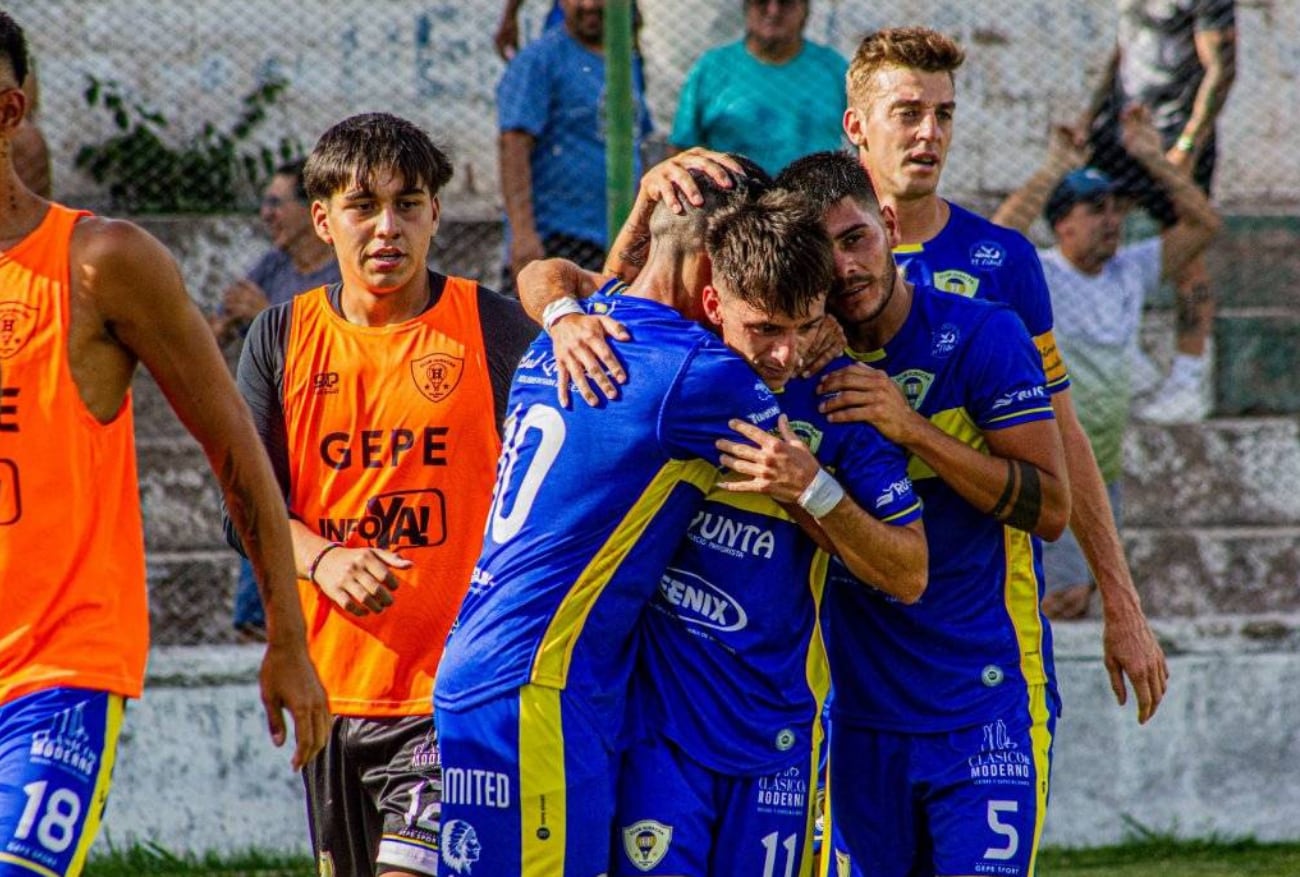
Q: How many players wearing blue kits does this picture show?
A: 4